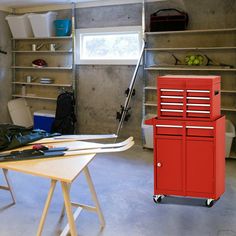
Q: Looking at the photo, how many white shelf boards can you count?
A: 10